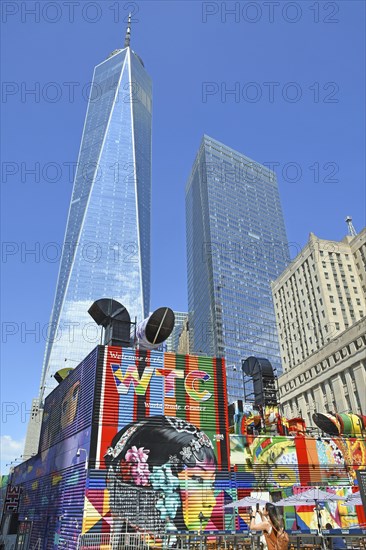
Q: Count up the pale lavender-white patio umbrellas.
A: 3